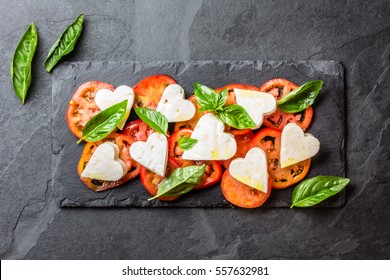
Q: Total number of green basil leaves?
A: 12